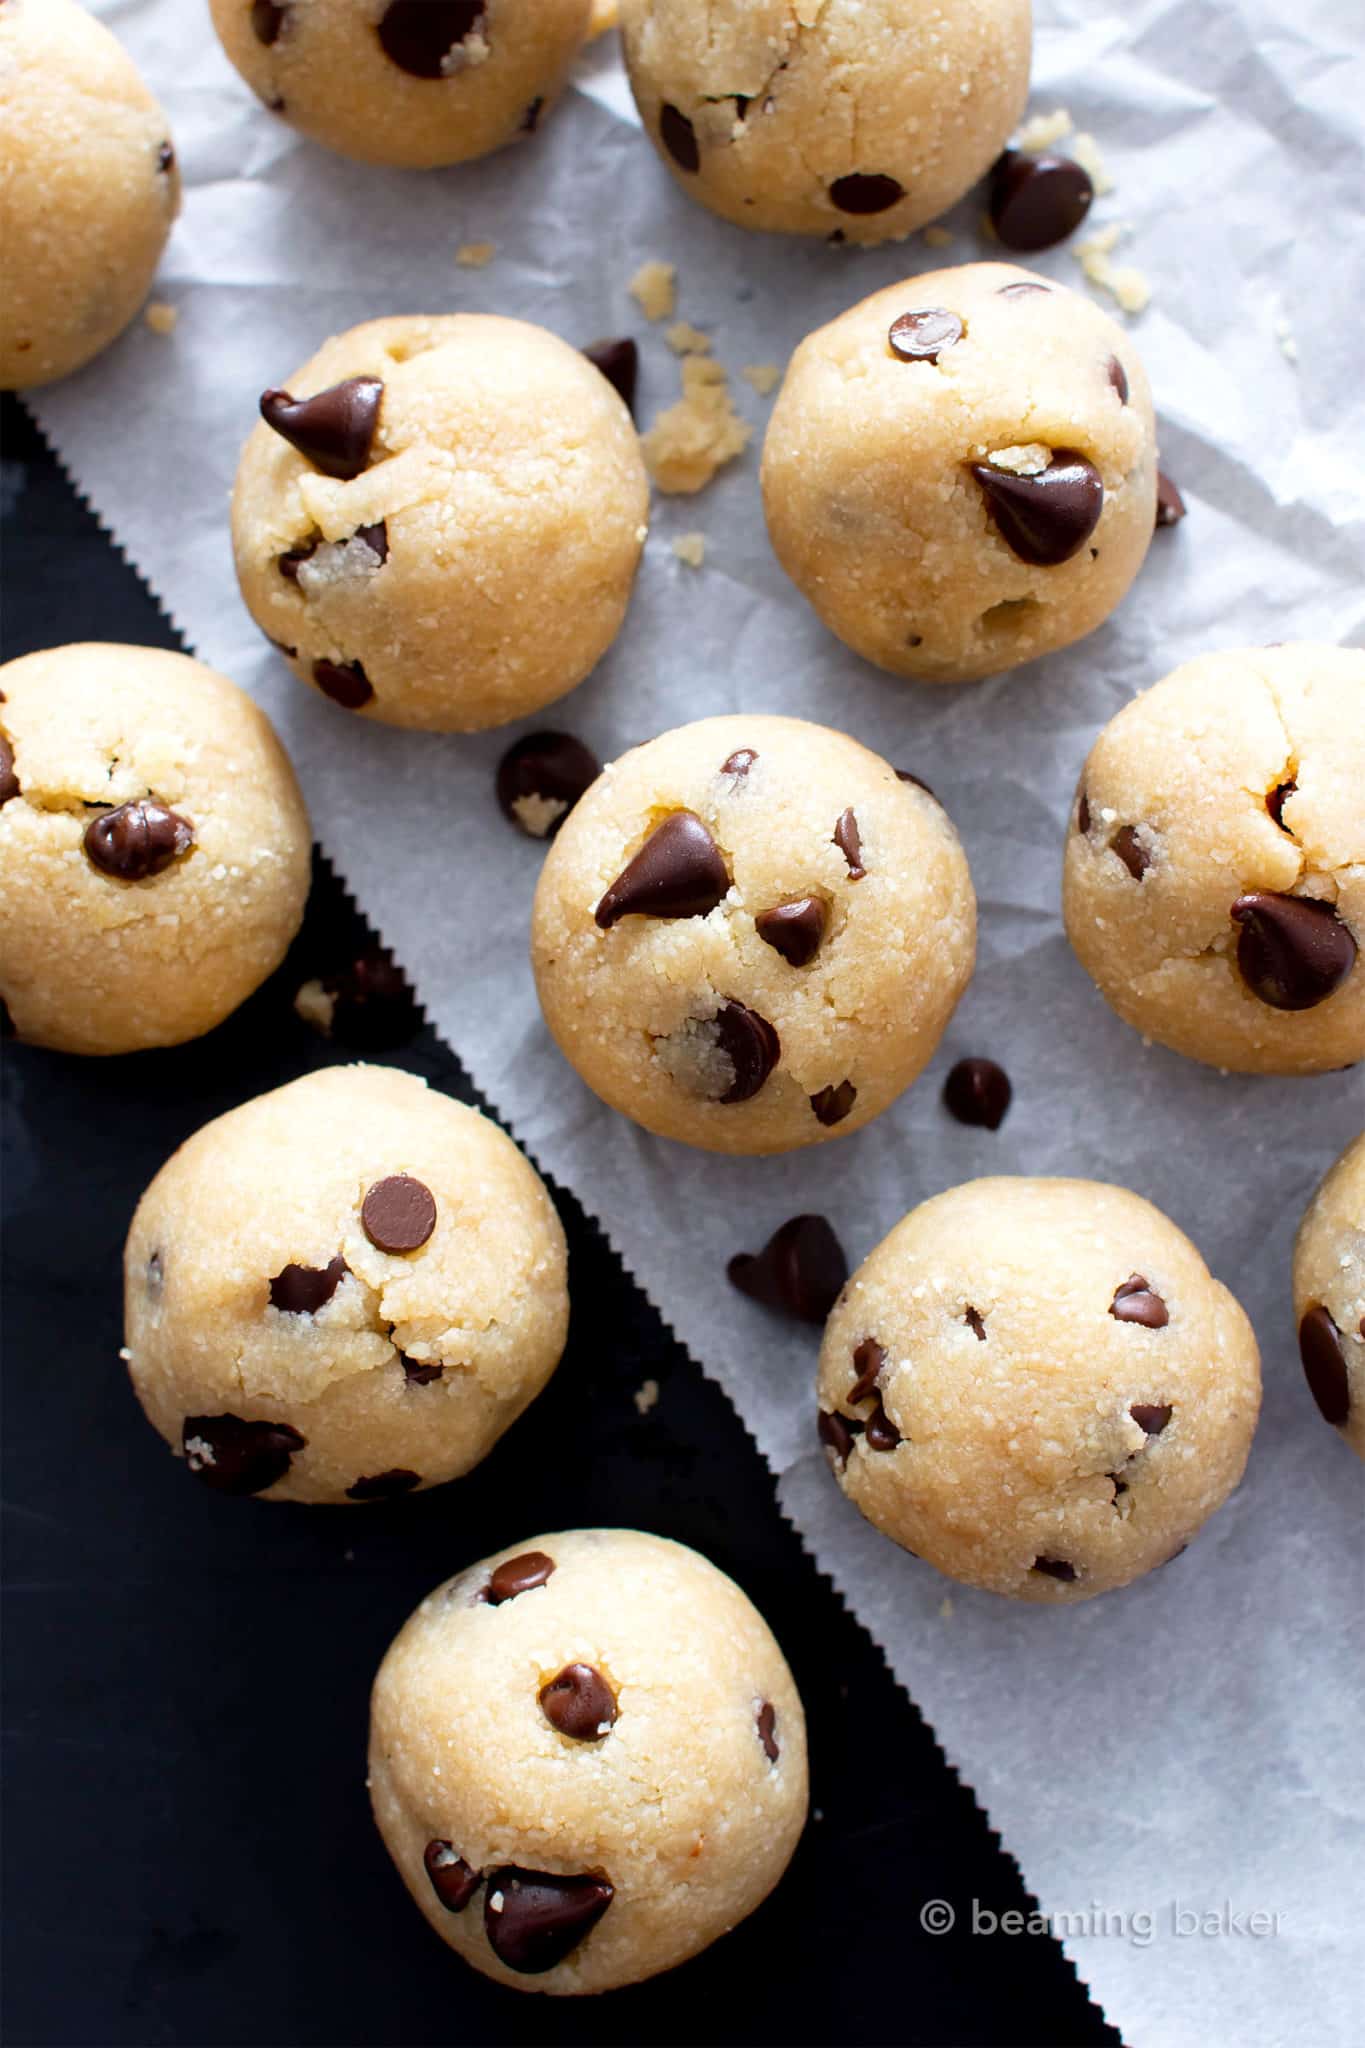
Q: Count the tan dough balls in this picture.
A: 12